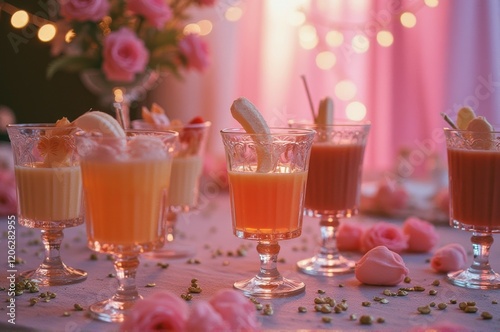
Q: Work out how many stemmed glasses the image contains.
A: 6